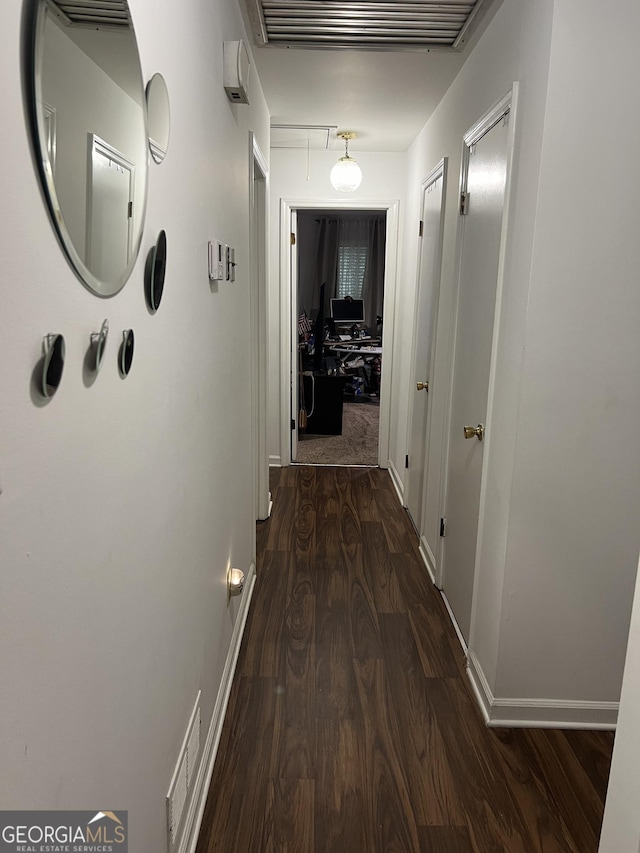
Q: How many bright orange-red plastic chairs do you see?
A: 0